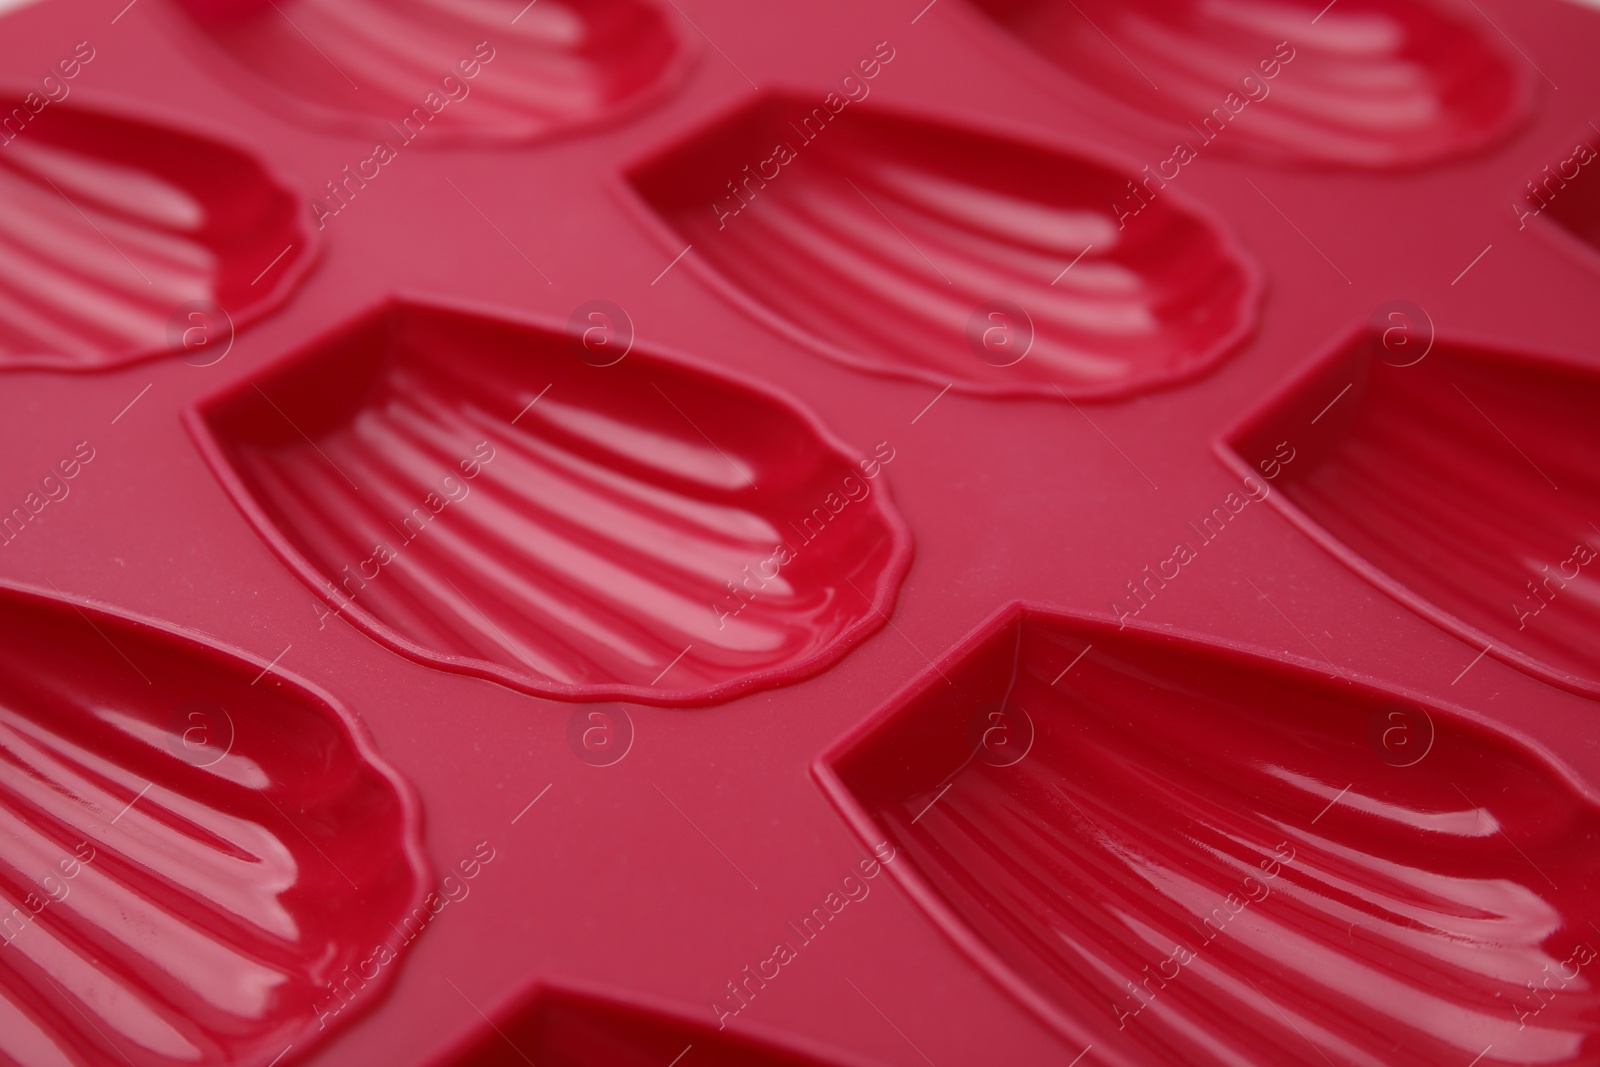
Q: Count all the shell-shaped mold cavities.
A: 10